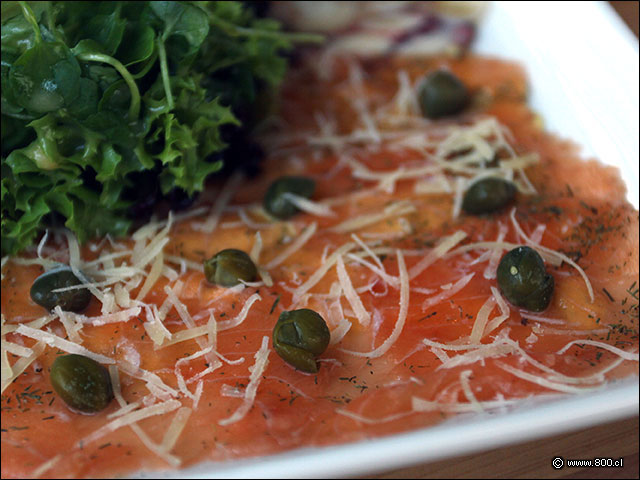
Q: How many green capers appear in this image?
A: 8